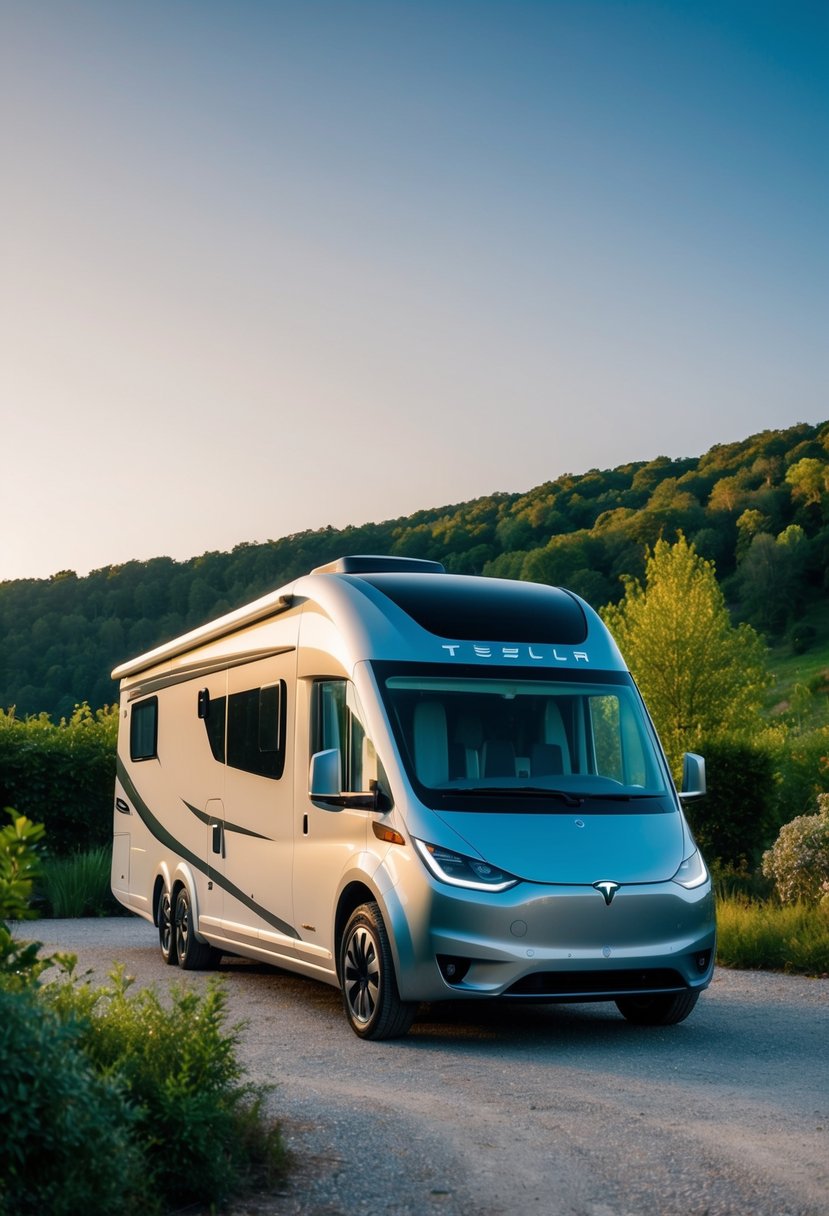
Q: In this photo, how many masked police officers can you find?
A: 0